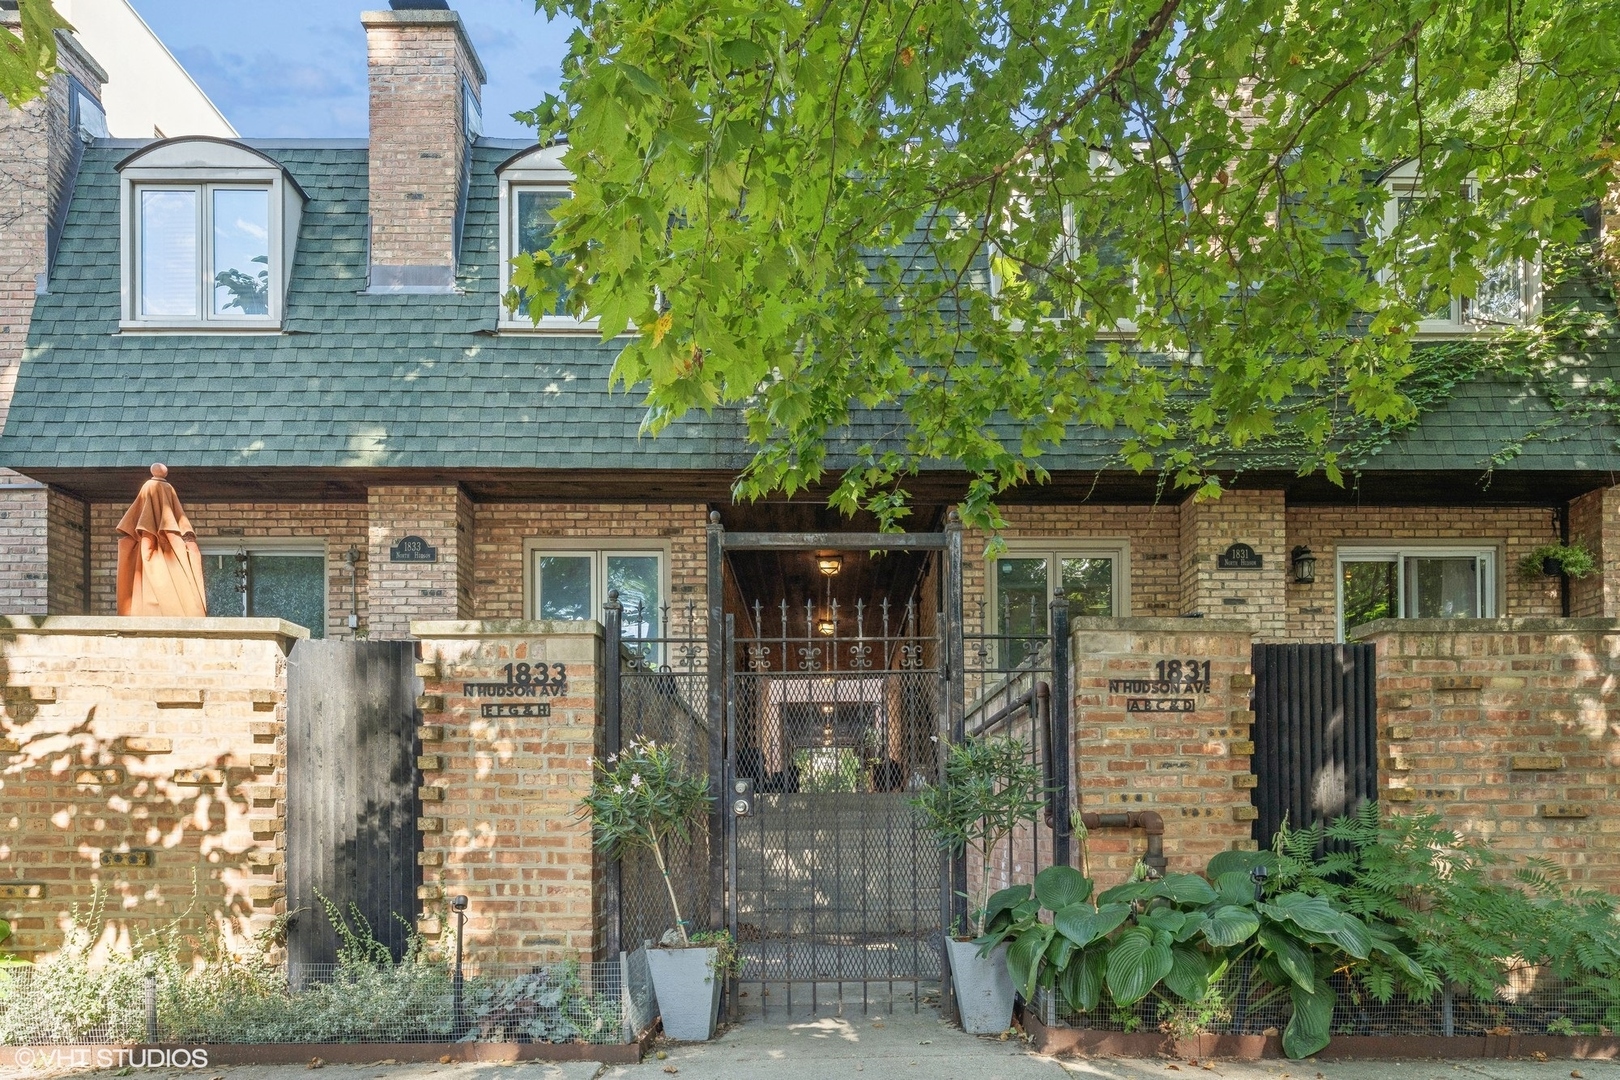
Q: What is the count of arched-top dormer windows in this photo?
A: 4